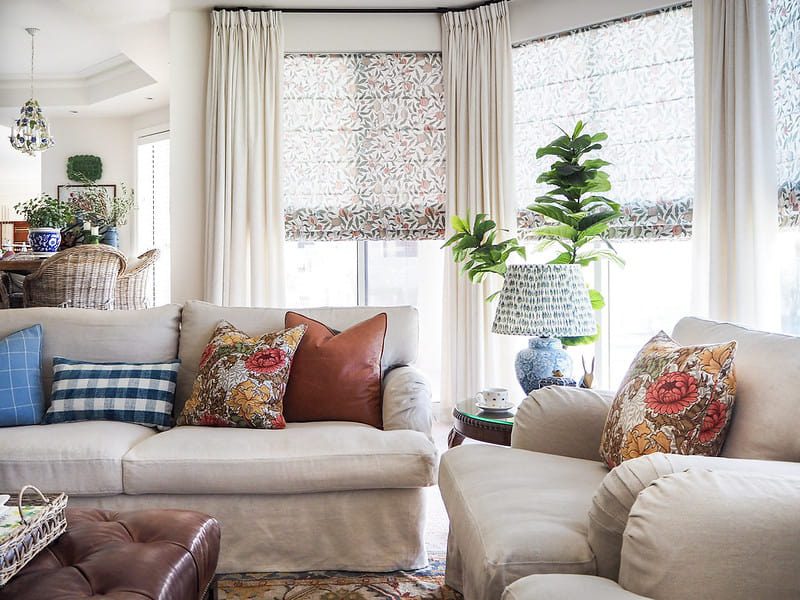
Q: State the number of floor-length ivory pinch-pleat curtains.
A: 3